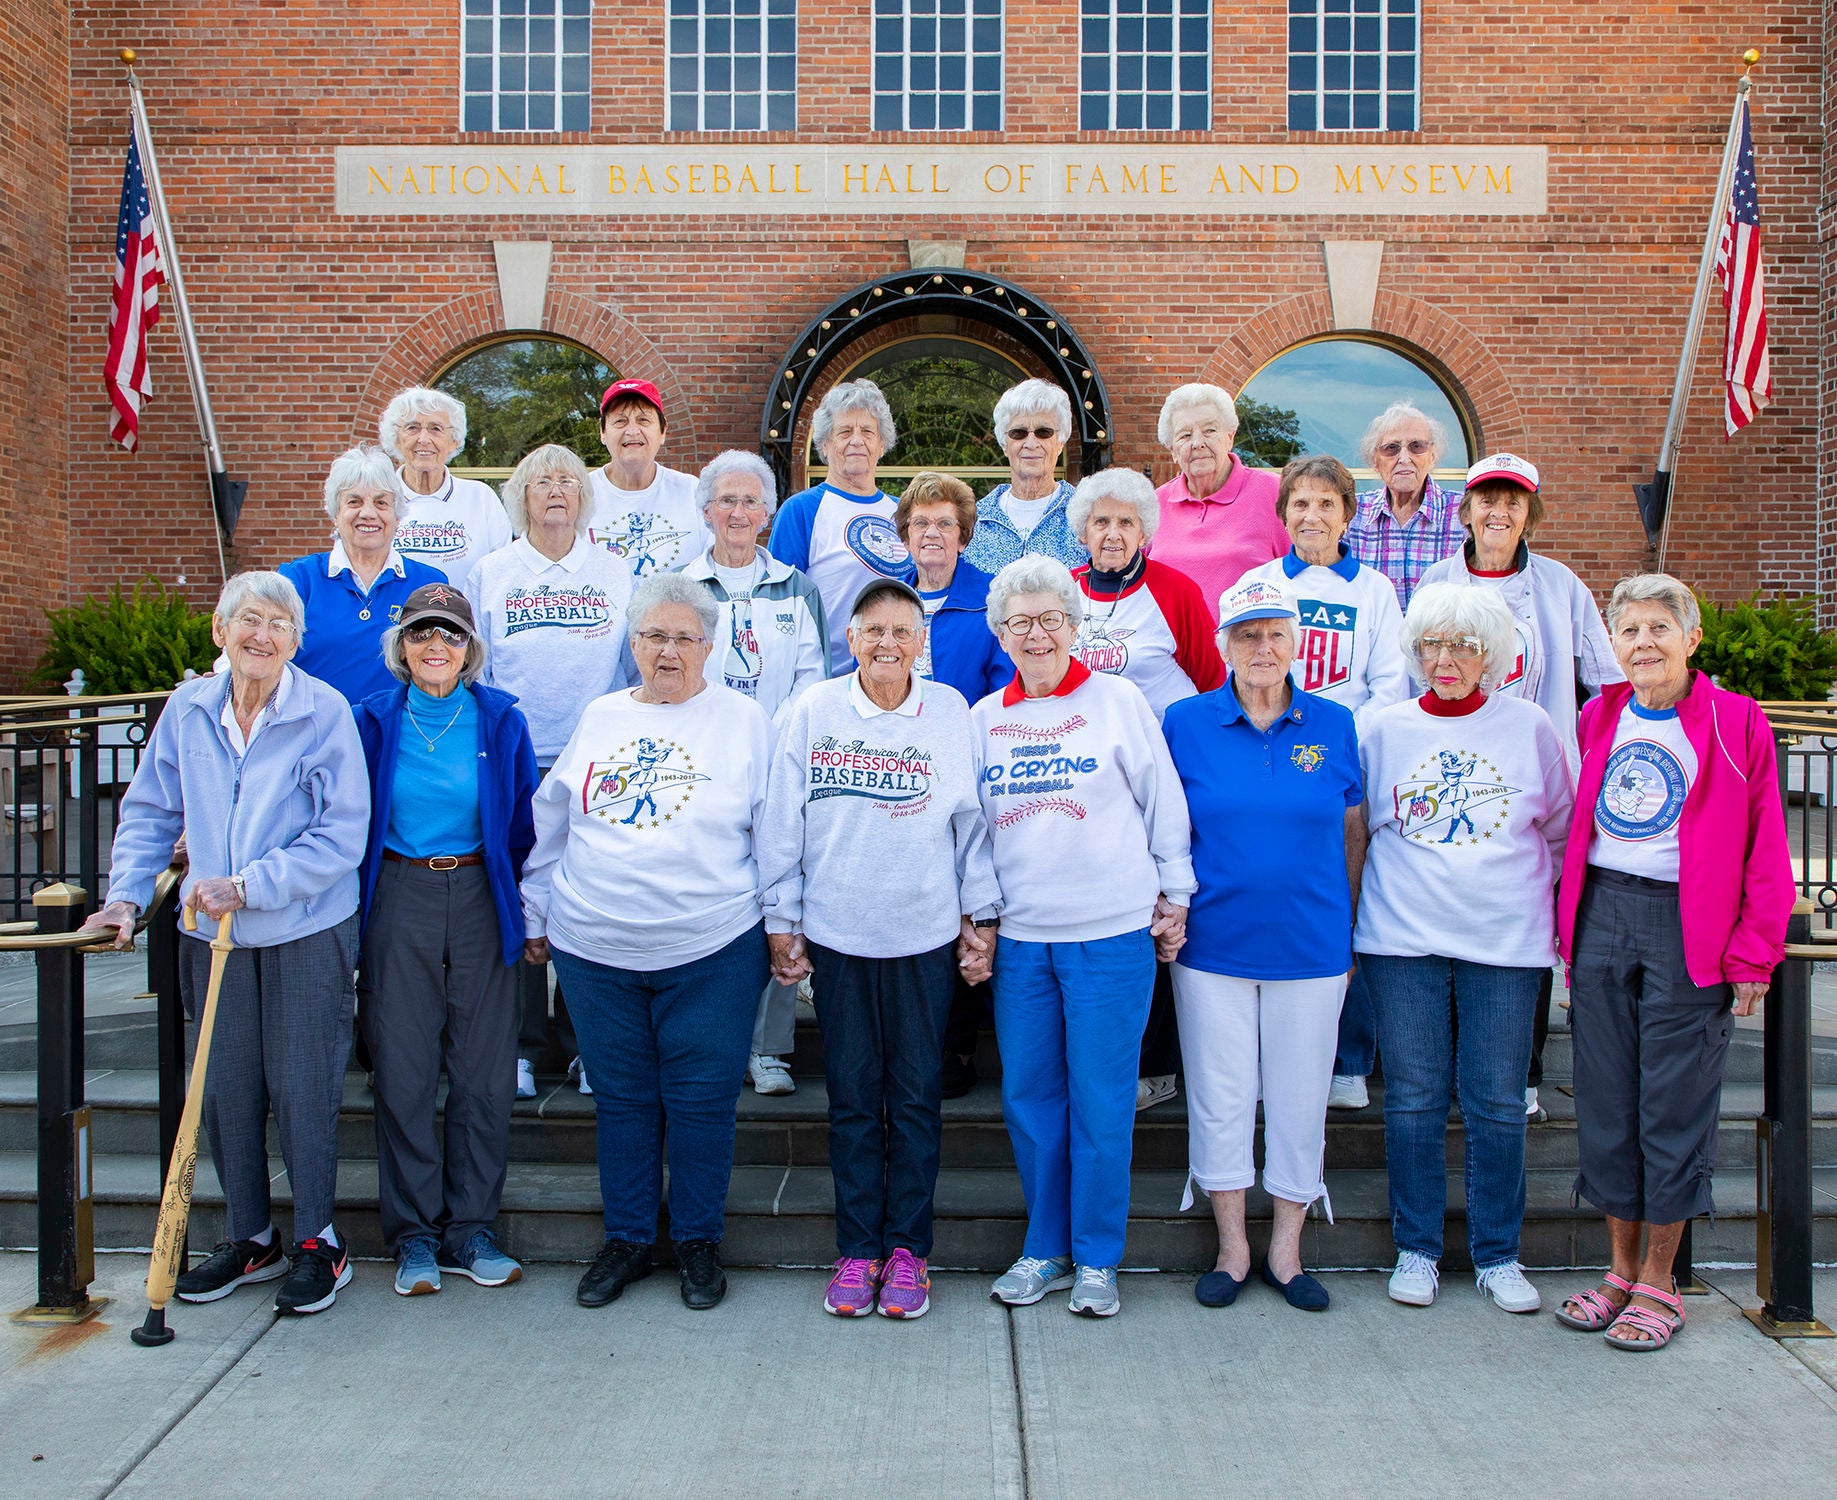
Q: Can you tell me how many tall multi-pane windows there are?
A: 5